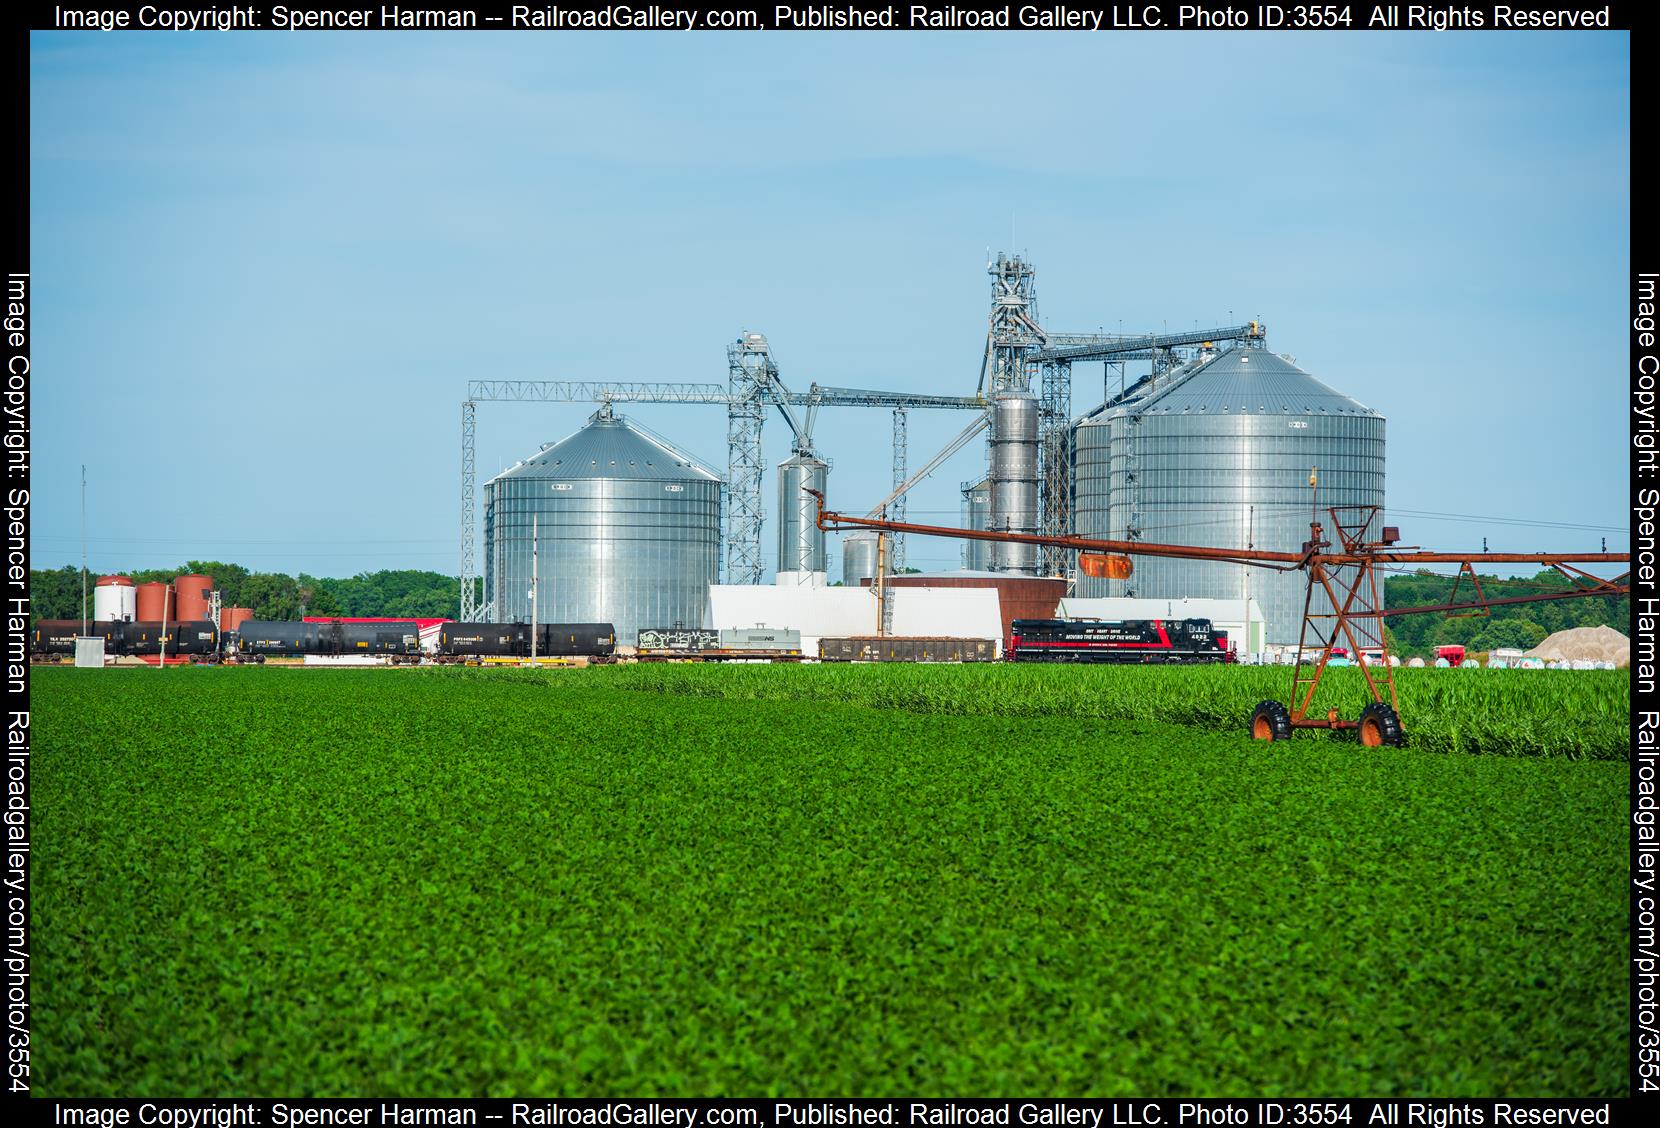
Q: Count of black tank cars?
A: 3